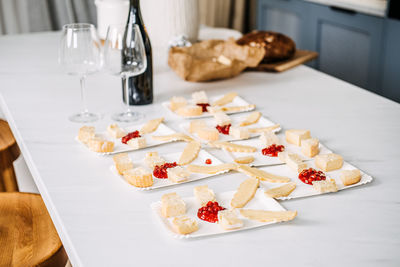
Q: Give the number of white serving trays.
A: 7